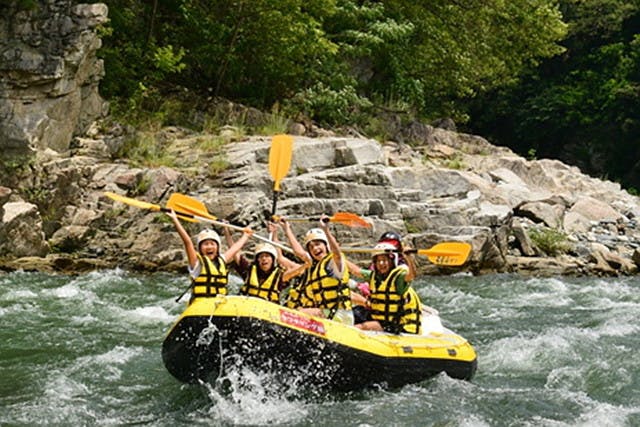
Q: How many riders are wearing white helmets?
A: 4